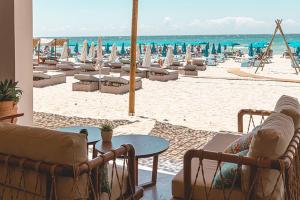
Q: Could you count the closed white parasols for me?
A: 9